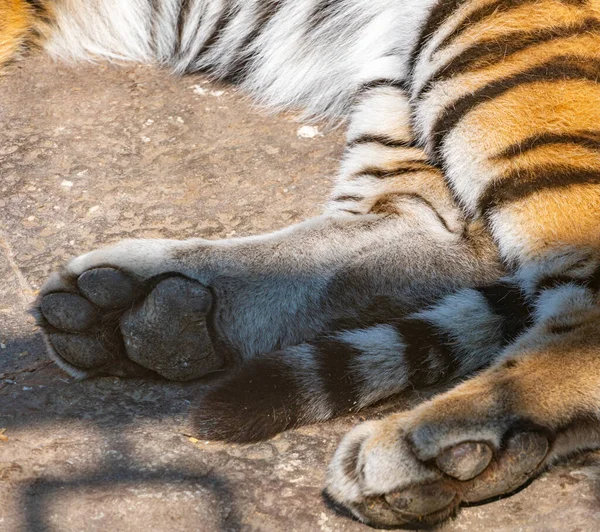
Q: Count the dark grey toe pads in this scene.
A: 3